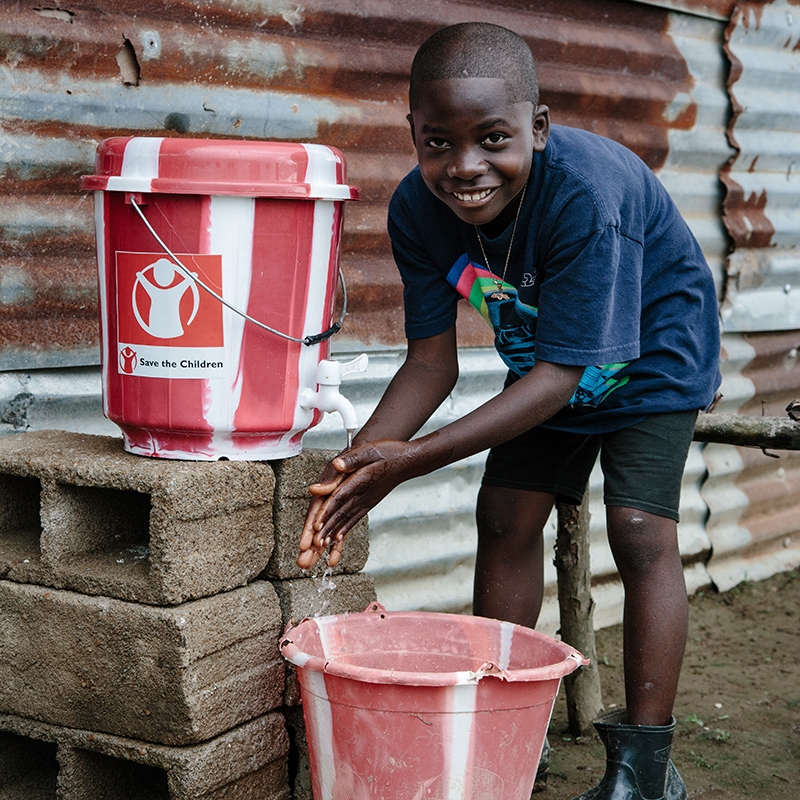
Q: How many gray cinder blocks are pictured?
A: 6